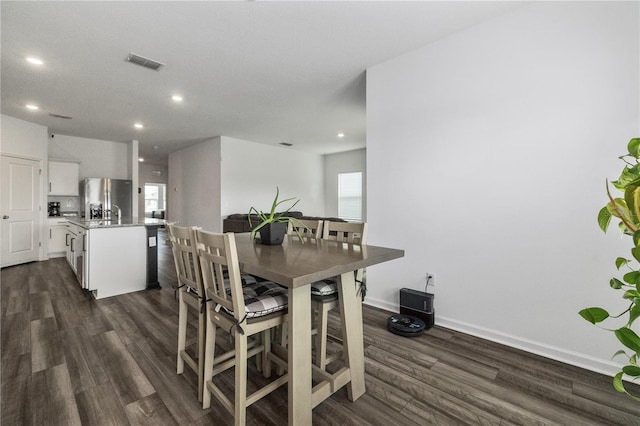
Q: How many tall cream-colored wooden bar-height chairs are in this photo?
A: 4